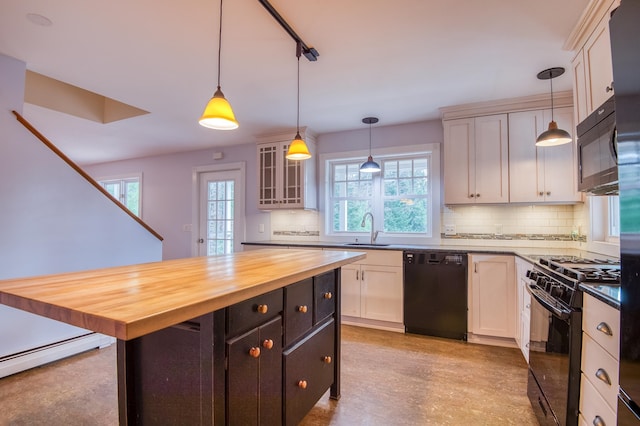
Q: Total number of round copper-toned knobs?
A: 7